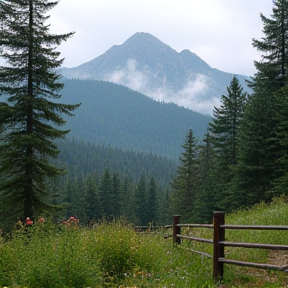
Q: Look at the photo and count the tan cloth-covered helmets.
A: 0